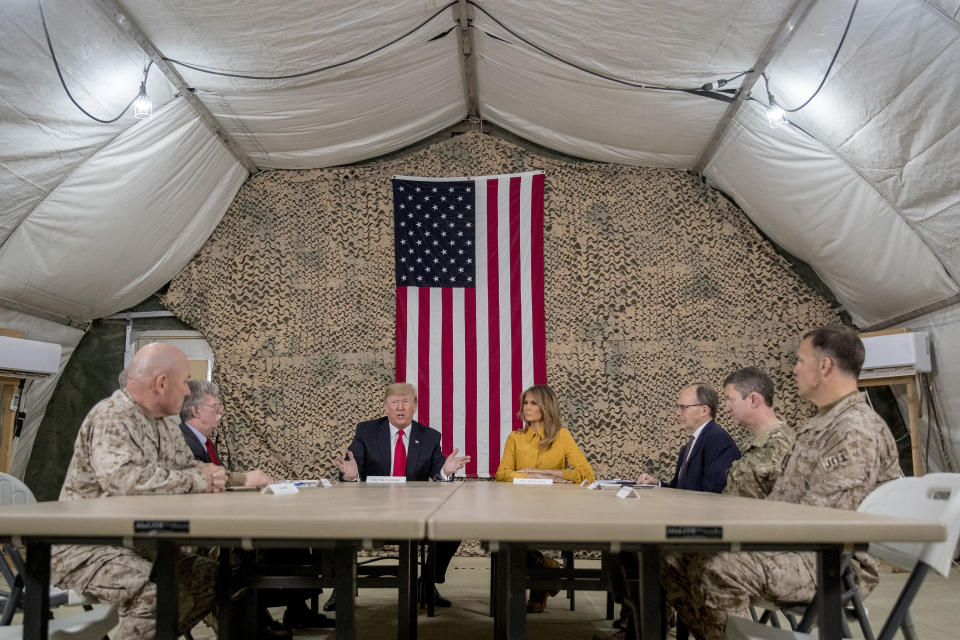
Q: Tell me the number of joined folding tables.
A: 2